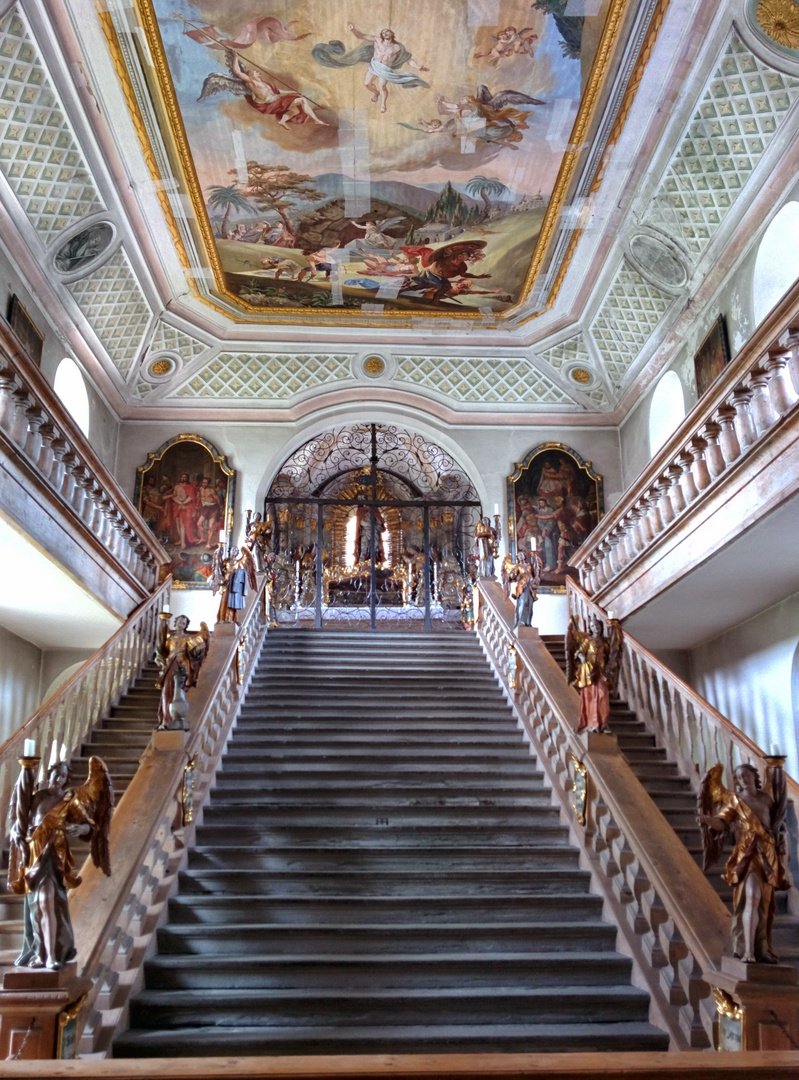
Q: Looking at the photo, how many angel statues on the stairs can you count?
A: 8